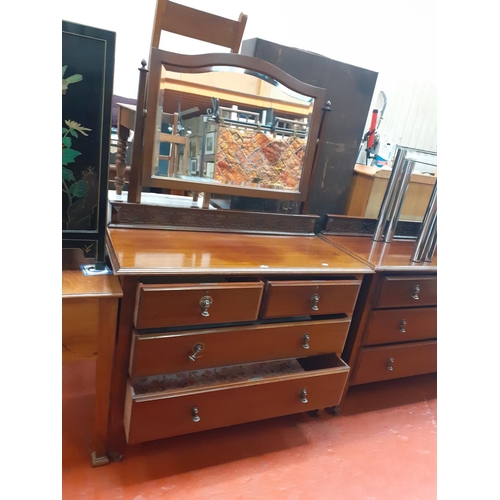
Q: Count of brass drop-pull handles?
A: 9